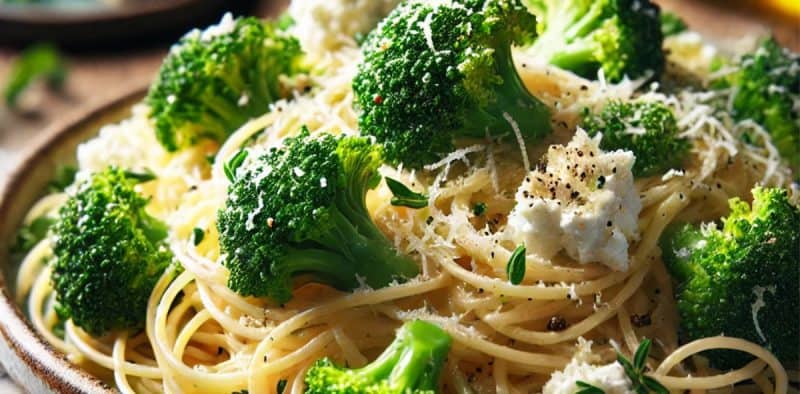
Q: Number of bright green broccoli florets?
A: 9